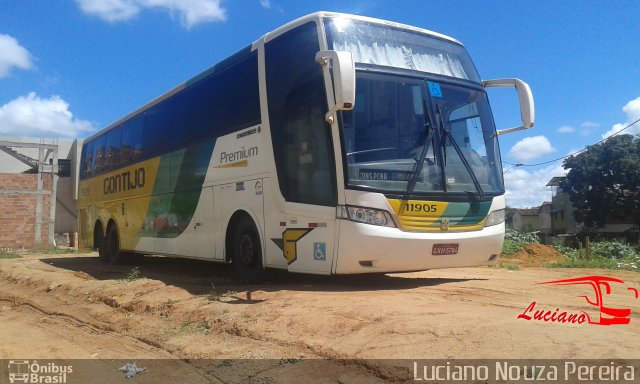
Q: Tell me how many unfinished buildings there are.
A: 1